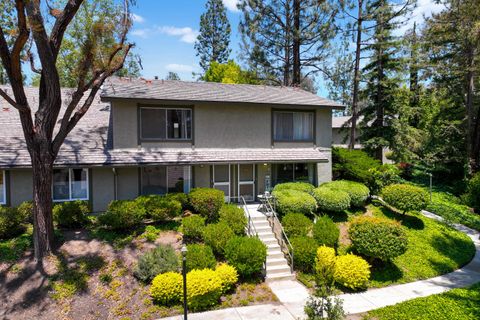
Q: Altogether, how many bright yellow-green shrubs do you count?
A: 5